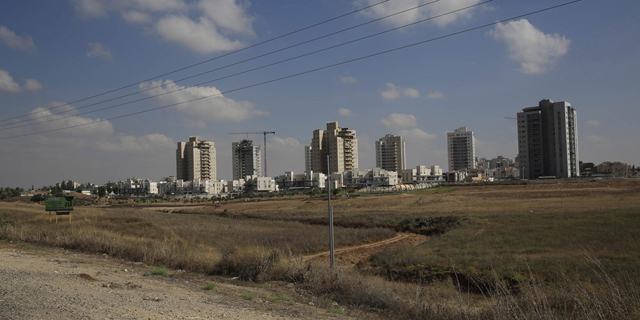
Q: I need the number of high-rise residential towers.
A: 6